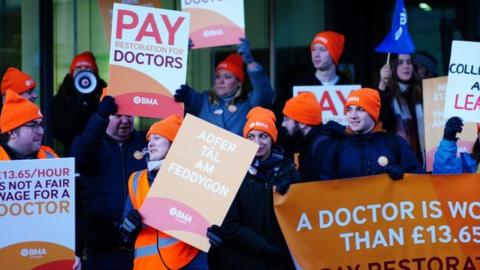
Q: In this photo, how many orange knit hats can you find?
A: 9